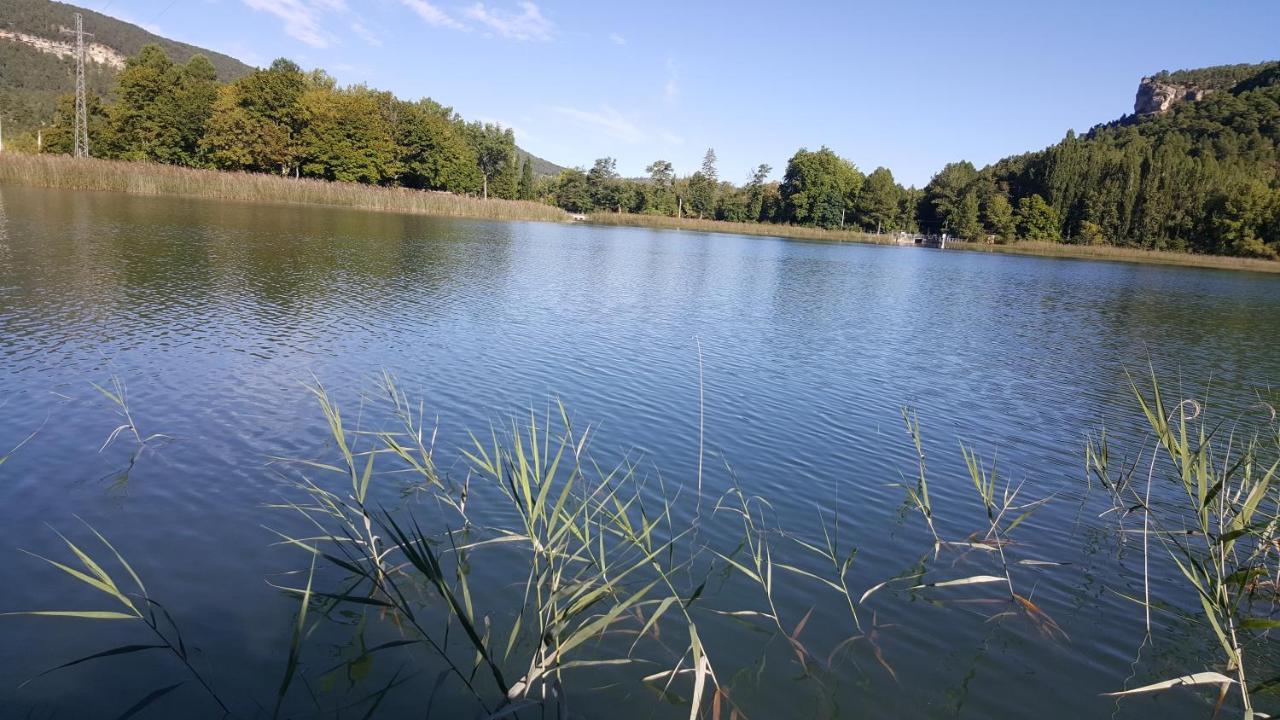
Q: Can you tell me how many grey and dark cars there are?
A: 0